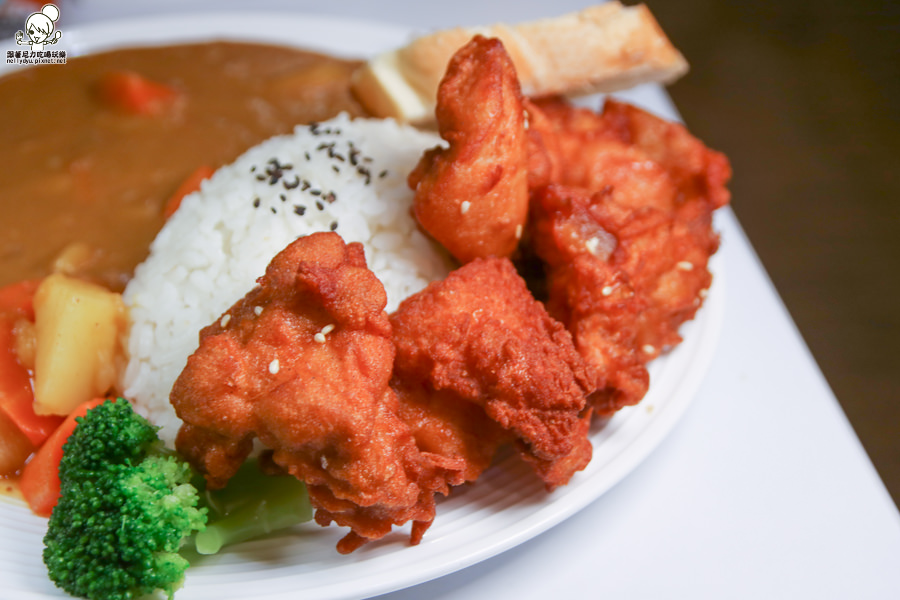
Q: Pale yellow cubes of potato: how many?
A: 1